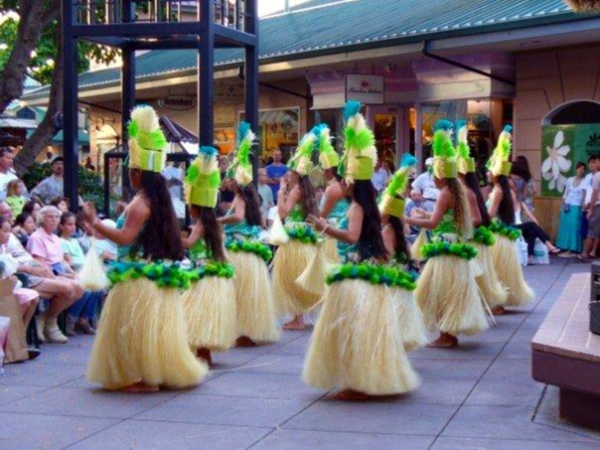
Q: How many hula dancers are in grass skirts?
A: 10